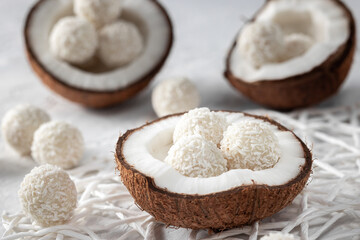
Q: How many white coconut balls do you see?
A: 12